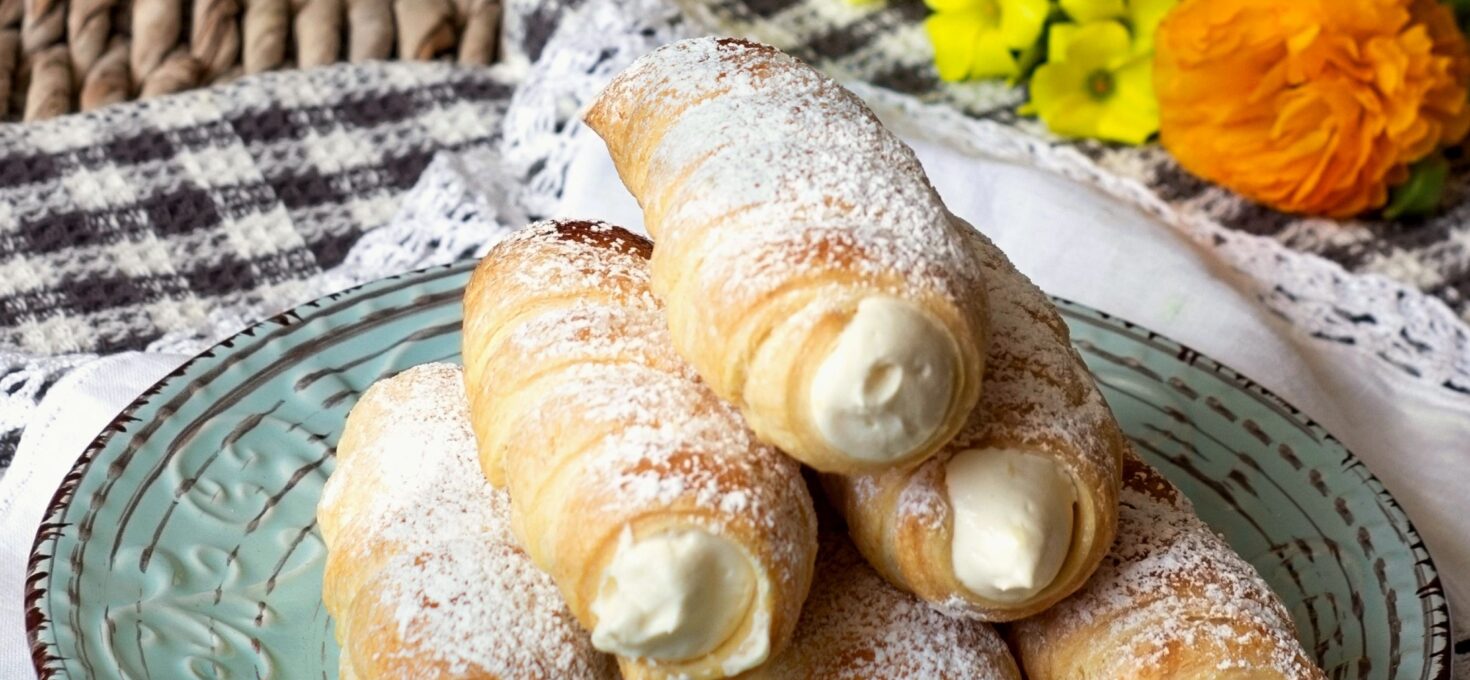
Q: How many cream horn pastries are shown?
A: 6